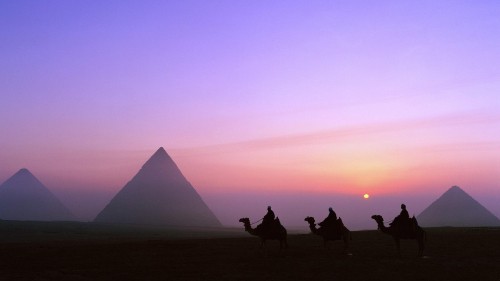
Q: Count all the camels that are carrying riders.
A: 3